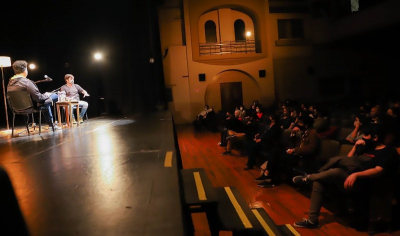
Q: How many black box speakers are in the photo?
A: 2